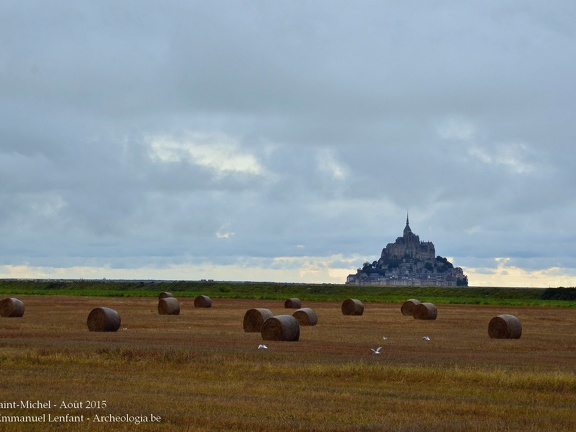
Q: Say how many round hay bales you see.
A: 13